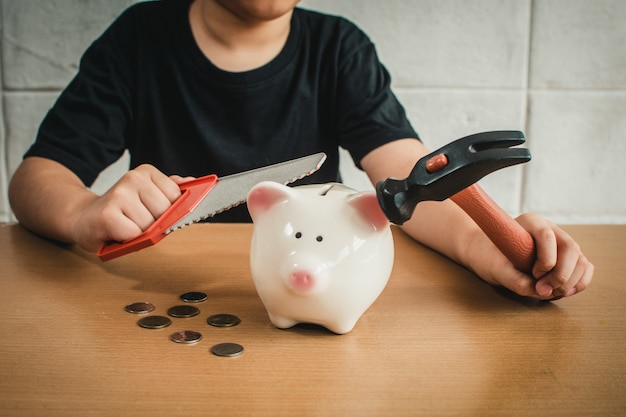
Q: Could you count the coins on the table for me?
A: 7